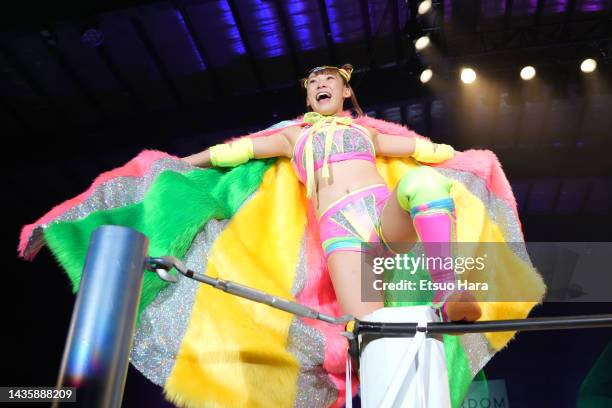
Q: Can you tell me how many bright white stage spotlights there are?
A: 6